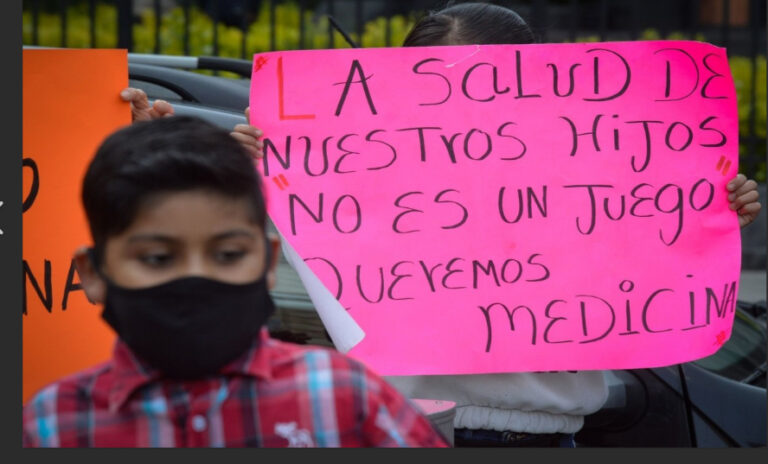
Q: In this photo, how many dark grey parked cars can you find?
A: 1